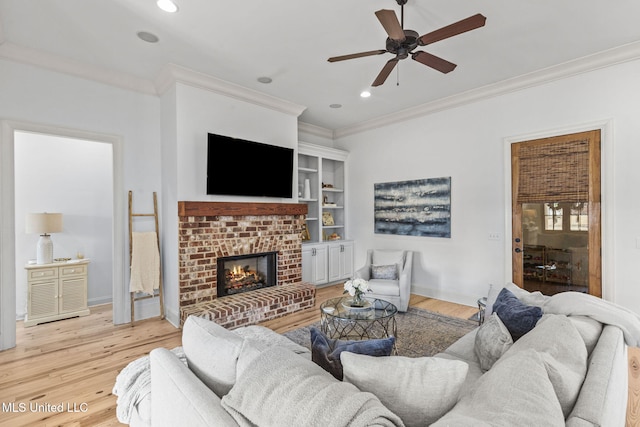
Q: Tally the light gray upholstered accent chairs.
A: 1